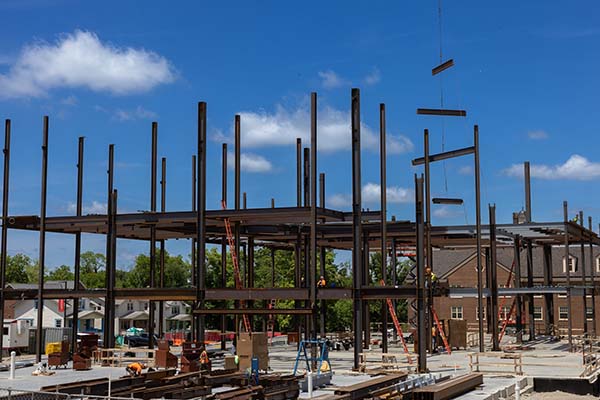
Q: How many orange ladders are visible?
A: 5